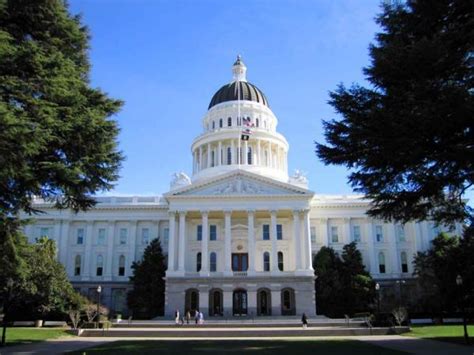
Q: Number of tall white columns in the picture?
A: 8